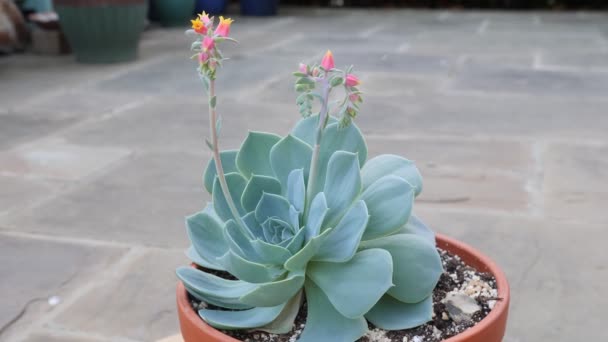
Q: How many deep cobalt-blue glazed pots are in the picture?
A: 2